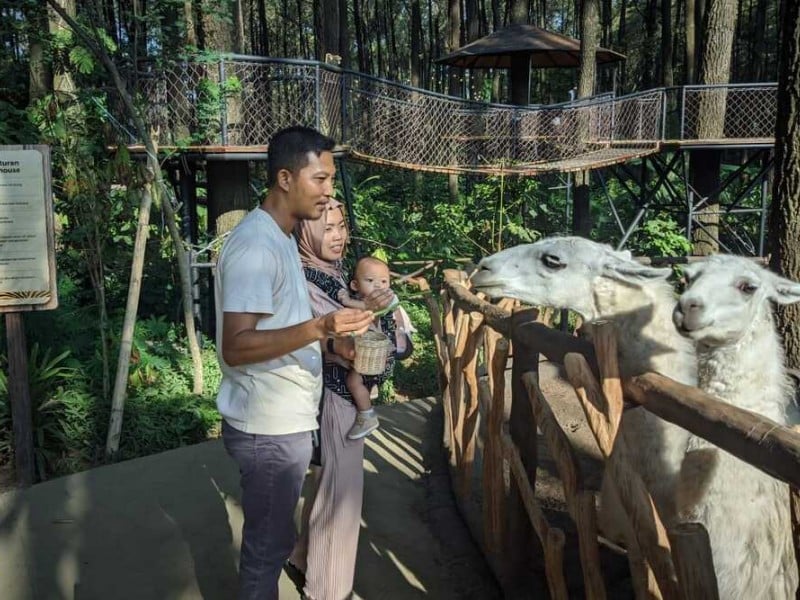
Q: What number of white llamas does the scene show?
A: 2